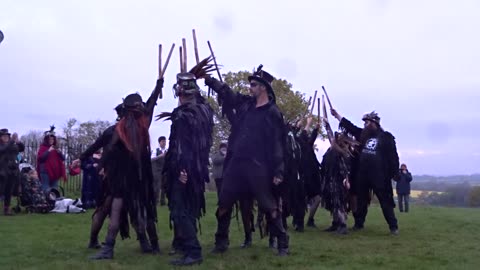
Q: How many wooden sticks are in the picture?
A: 11